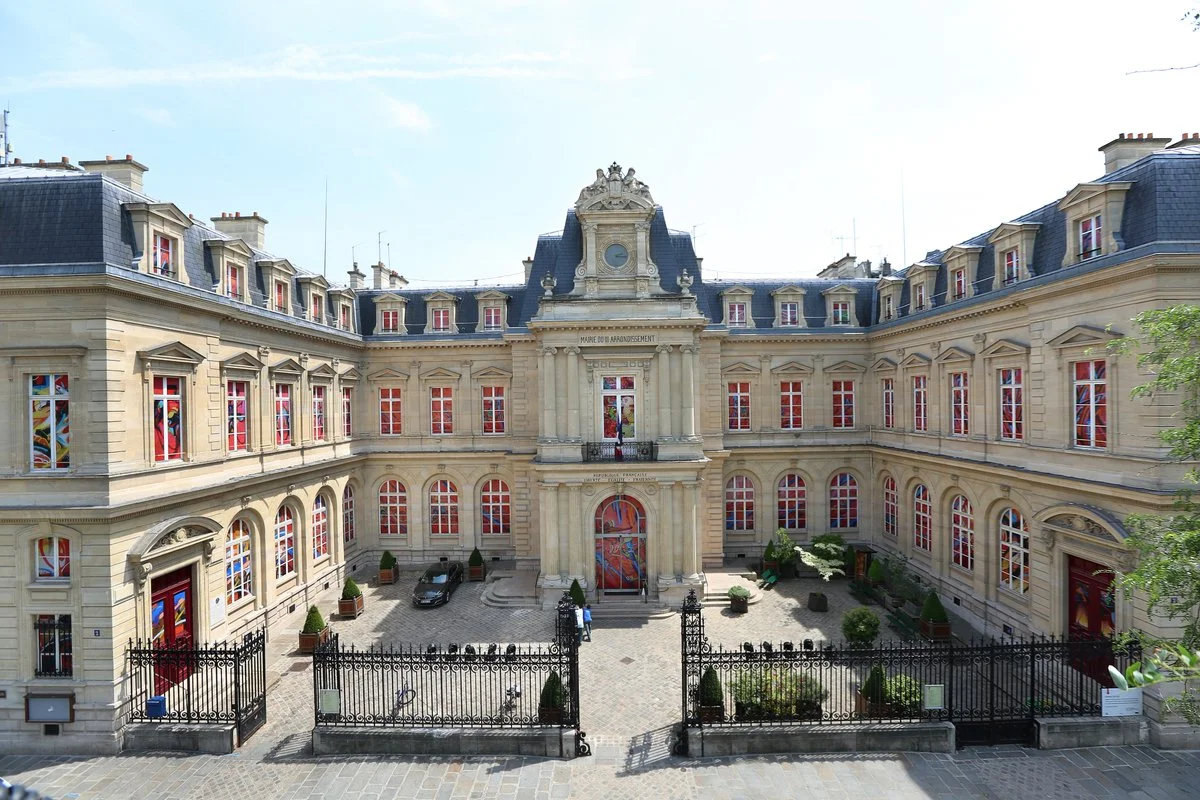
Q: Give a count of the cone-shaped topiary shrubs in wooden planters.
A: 11